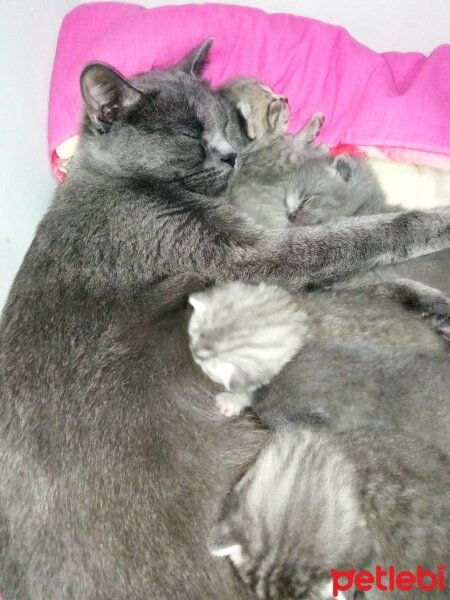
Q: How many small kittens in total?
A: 5